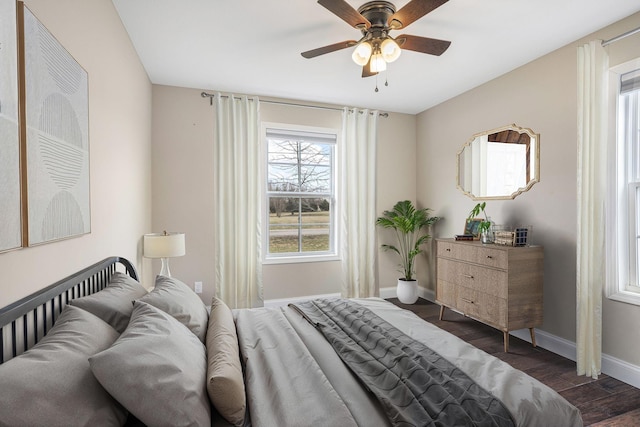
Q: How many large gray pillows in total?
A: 4